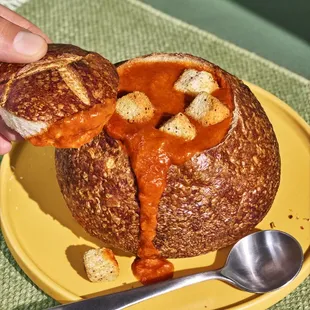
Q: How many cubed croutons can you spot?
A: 5